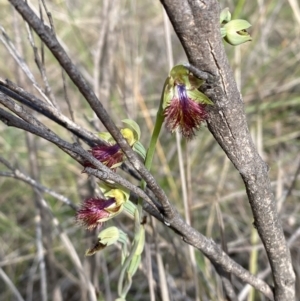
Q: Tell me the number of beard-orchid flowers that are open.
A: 3